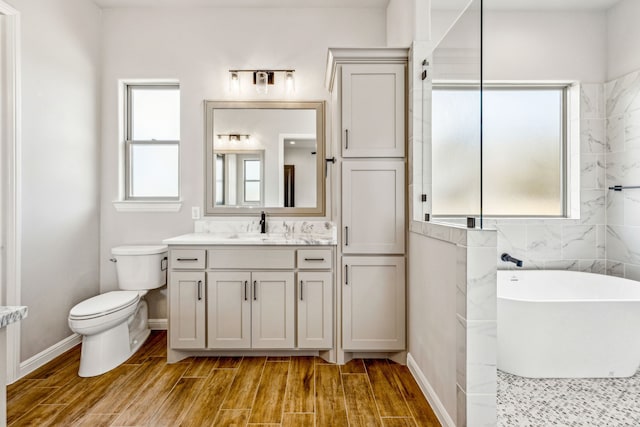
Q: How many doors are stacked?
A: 3